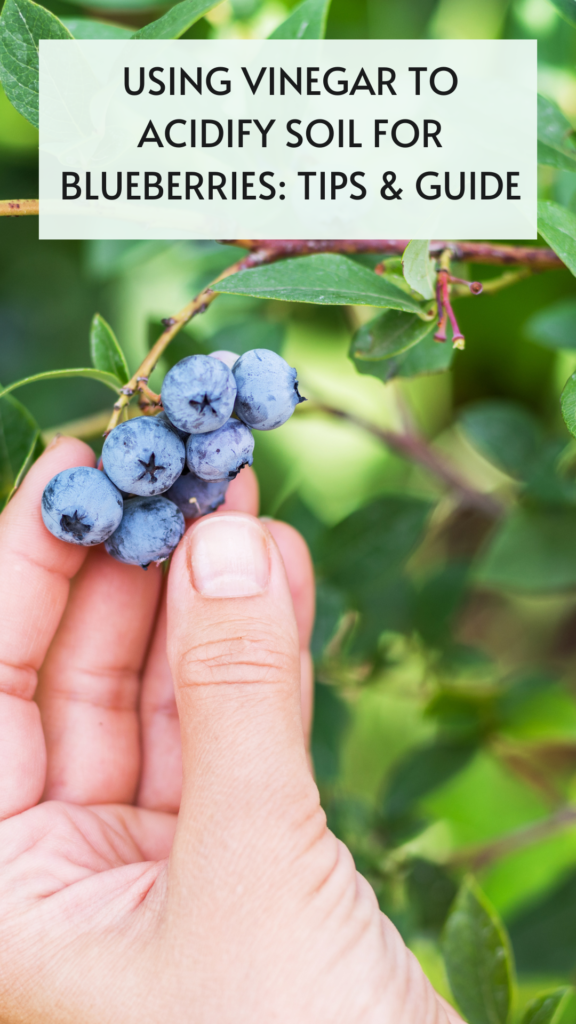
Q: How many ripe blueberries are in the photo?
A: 7